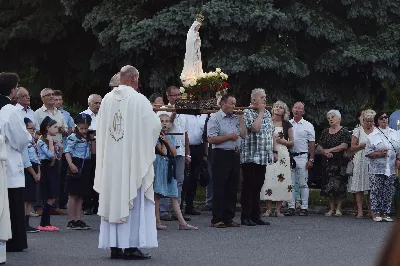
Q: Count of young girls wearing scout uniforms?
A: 3